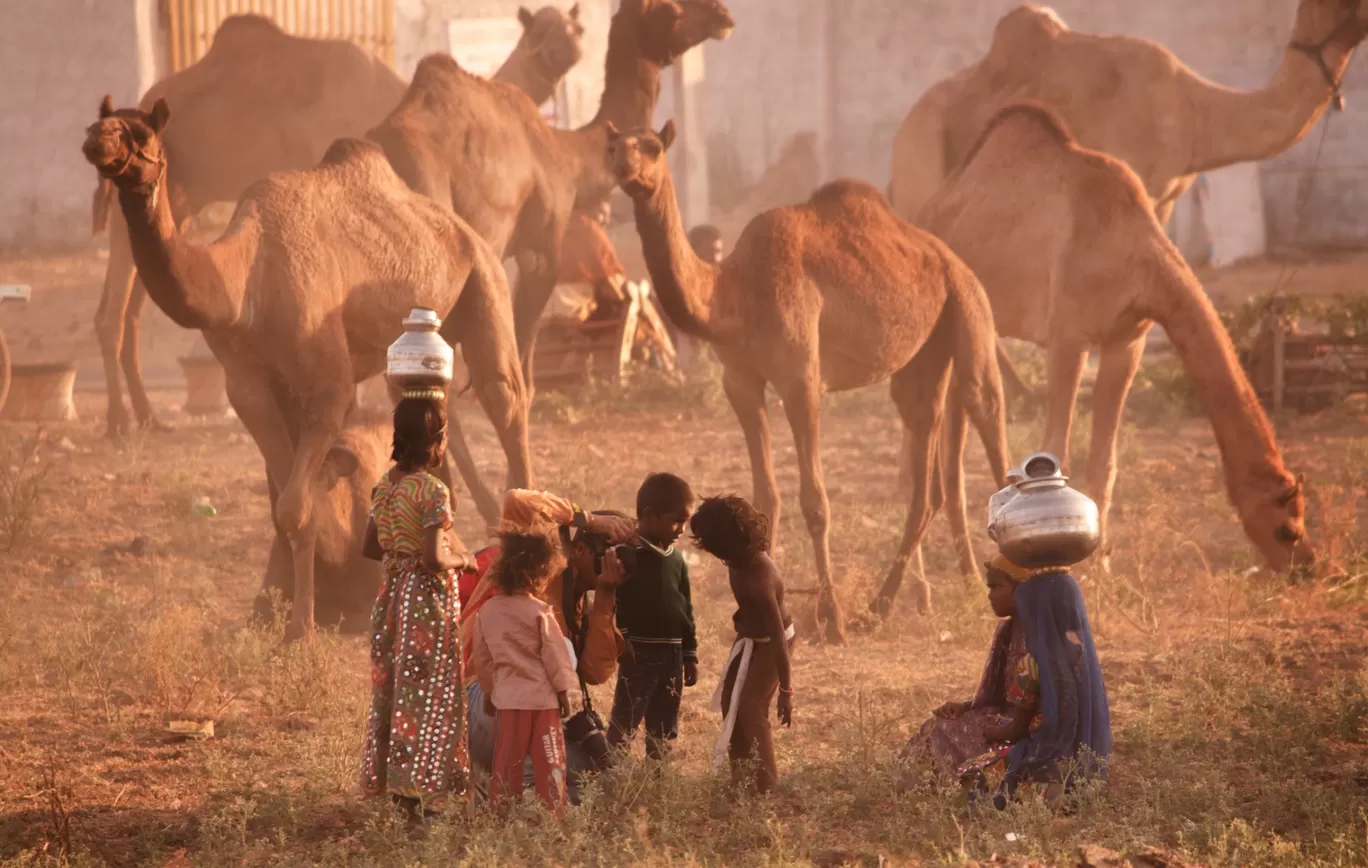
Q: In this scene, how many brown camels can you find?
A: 6